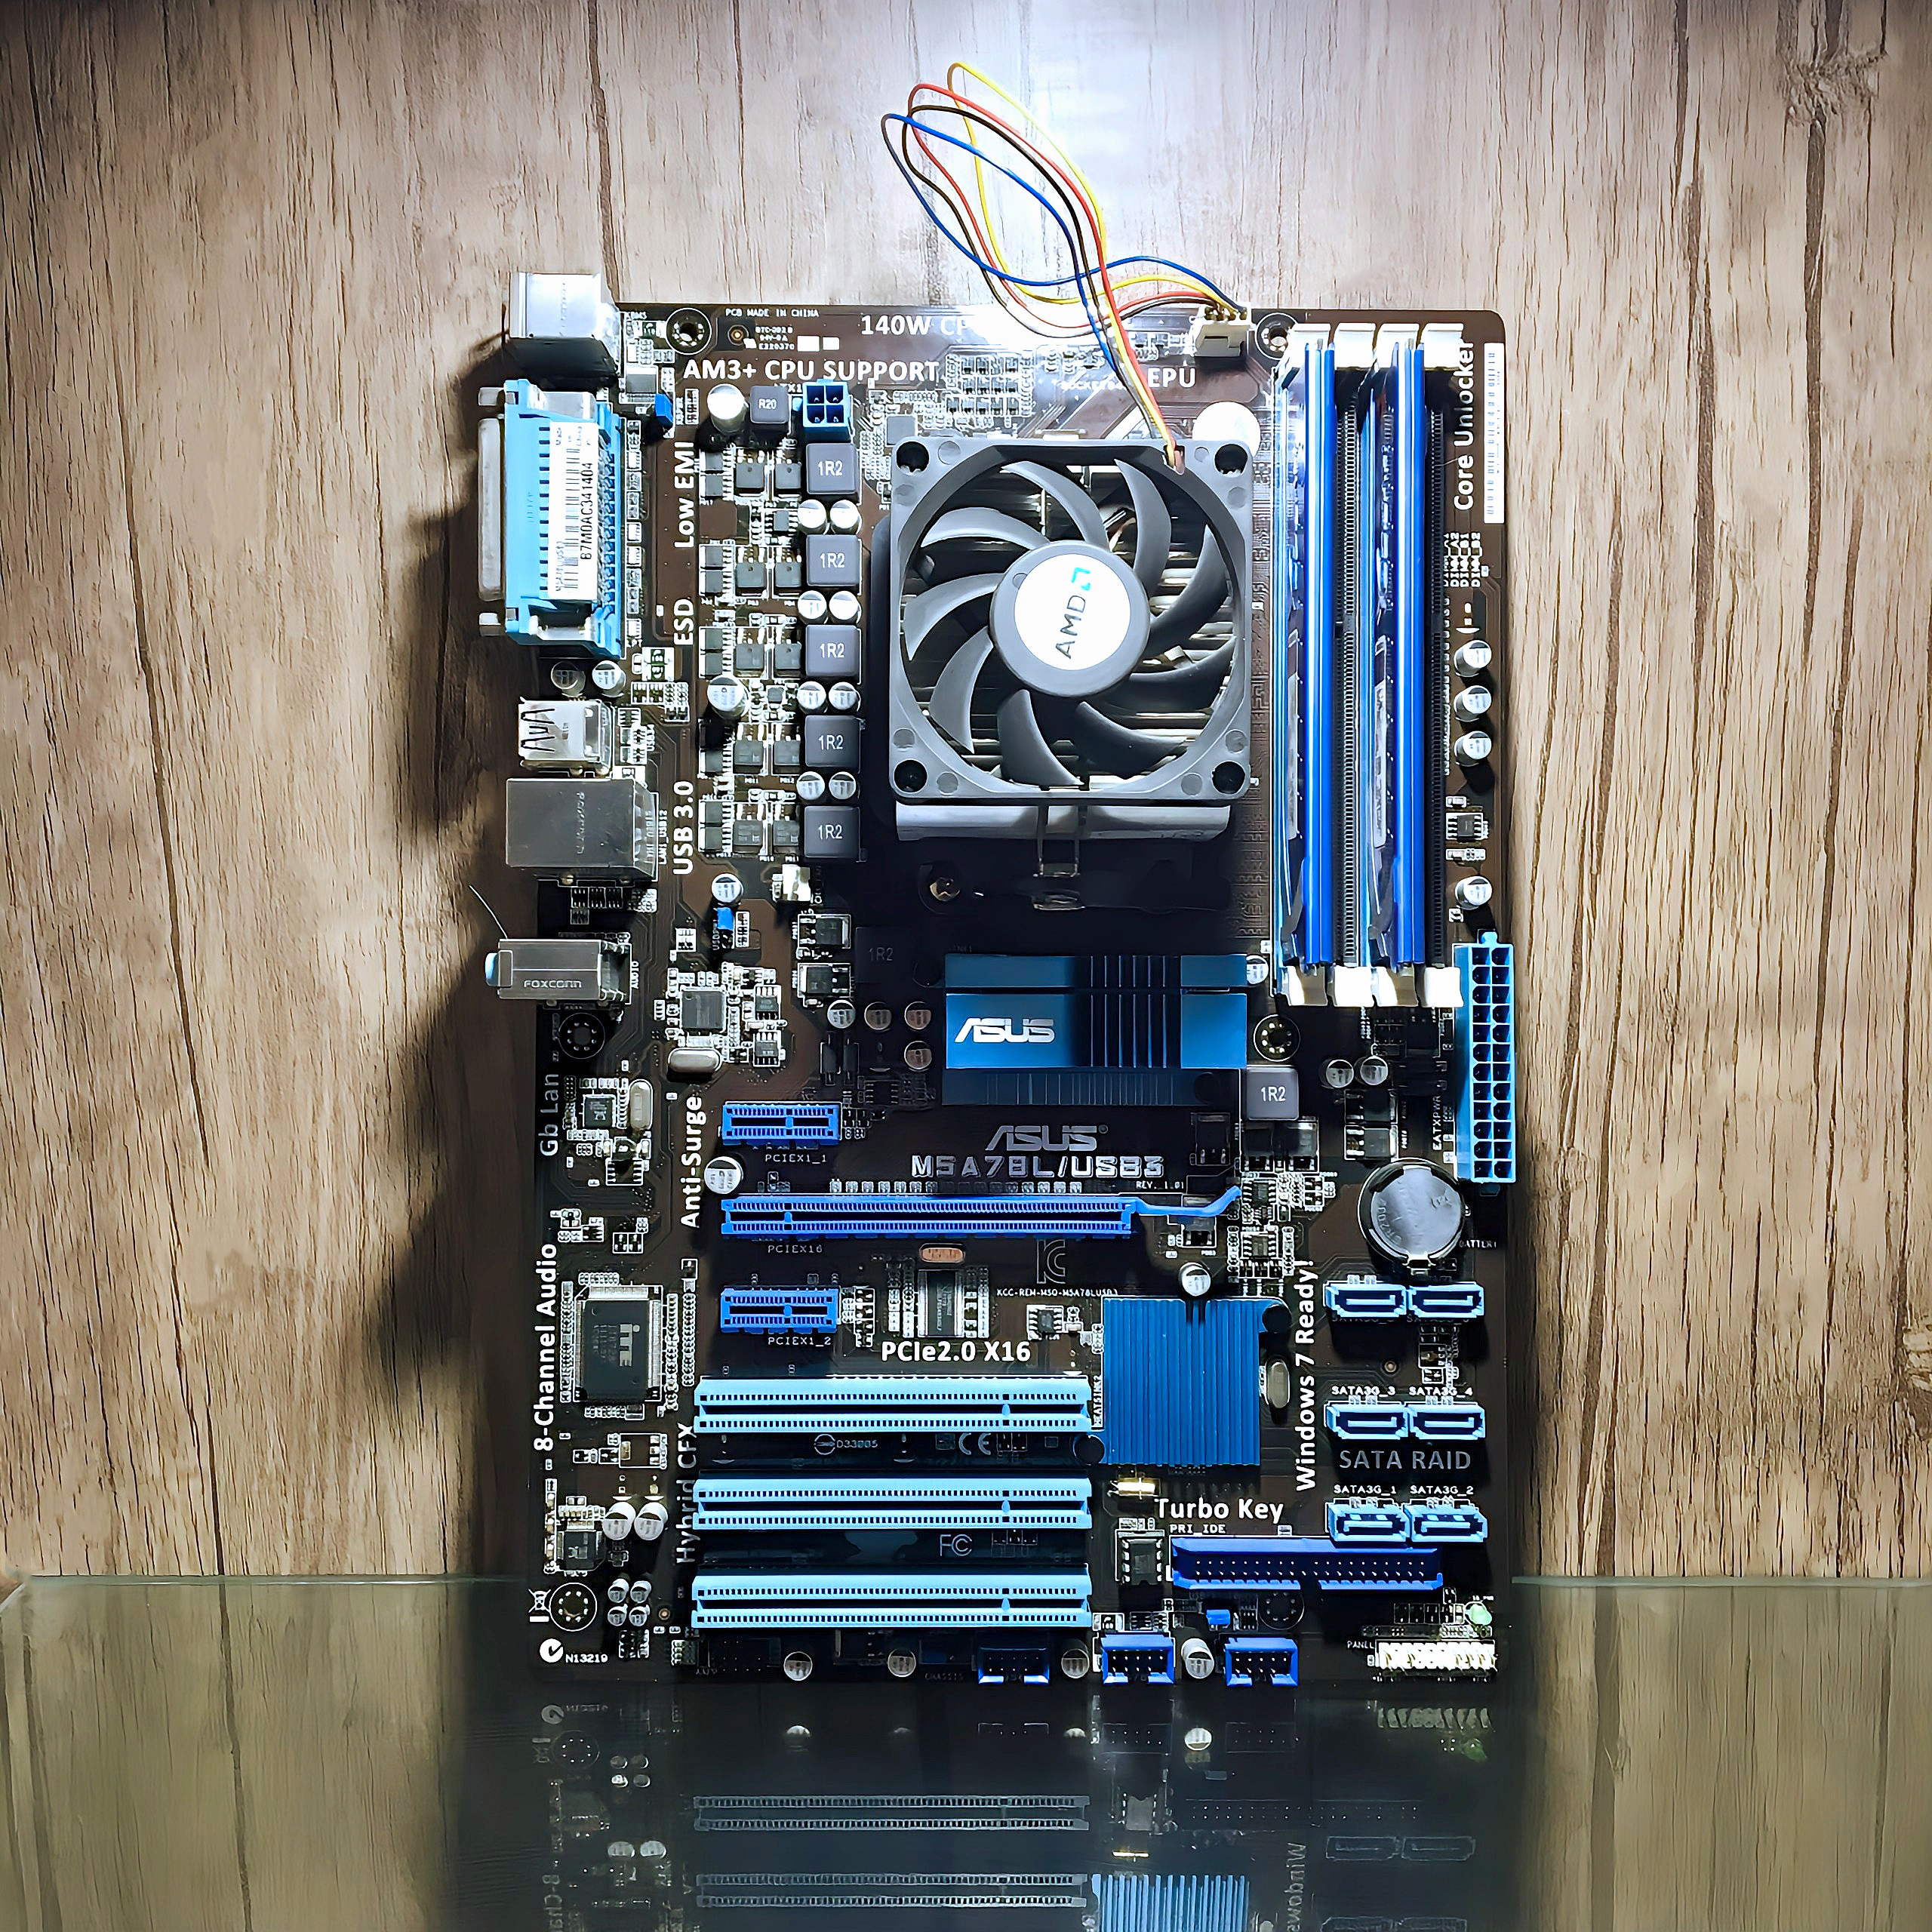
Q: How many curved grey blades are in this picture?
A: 9